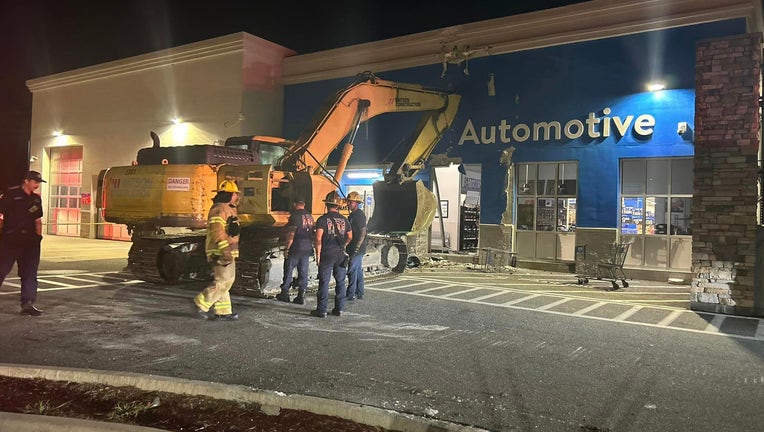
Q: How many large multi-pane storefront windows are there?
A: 2